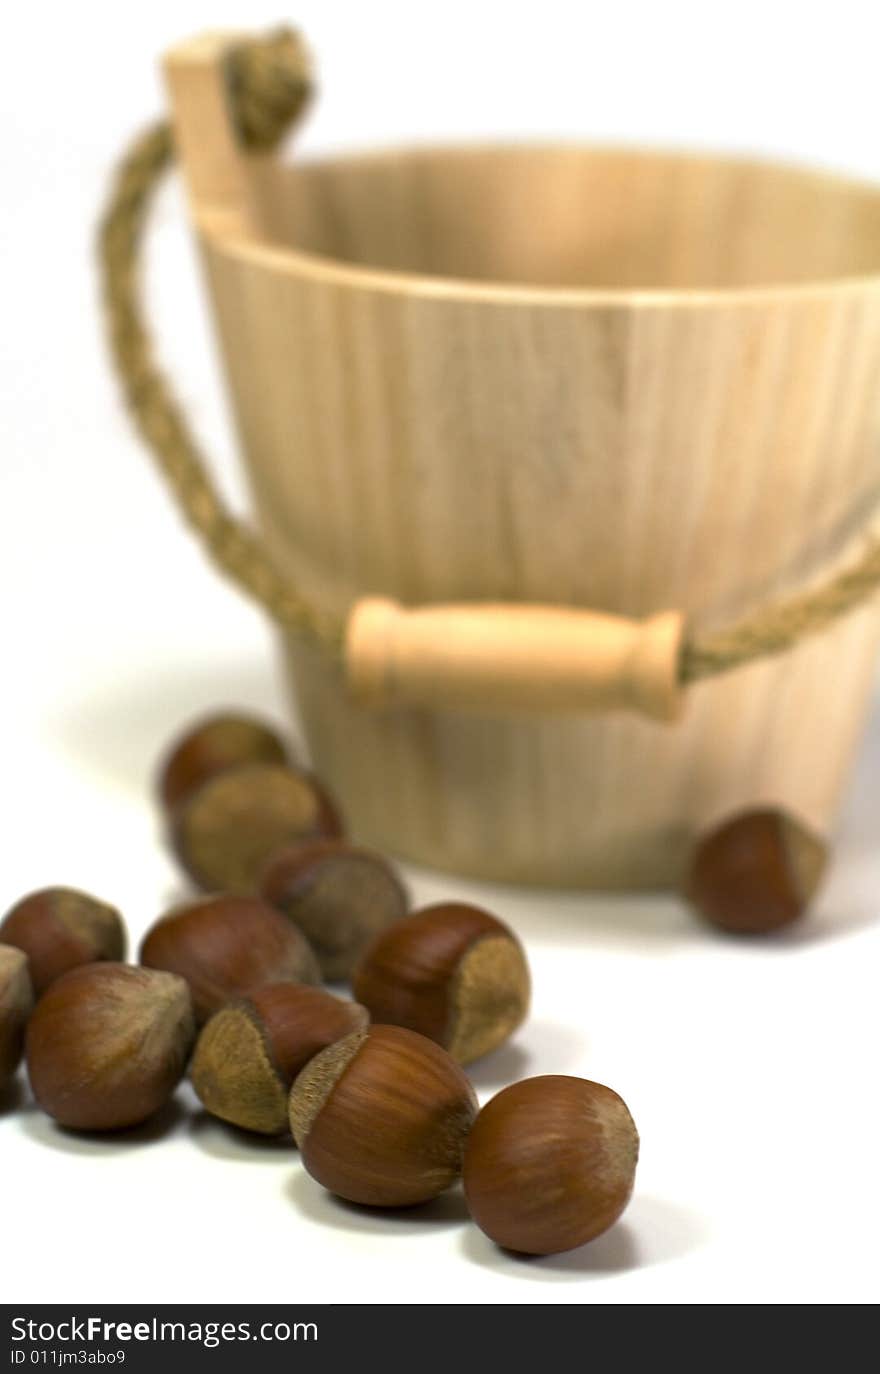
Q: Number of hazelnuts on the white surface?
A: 12